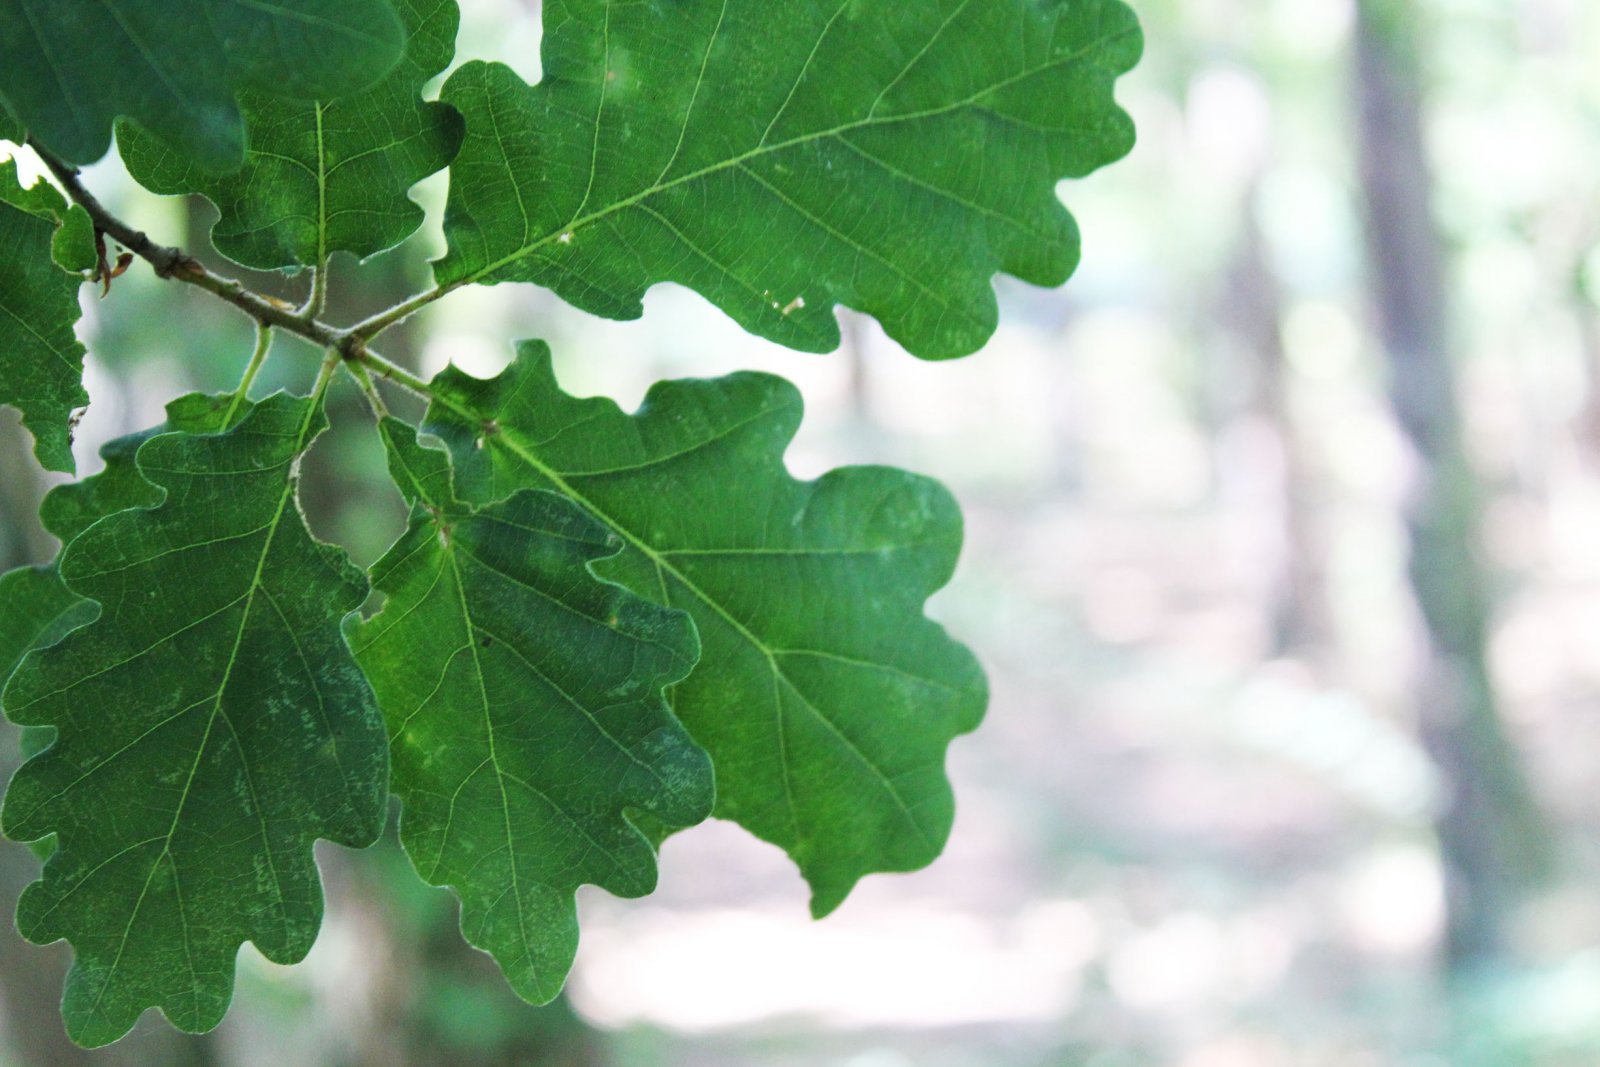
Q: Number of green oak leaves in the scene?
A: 8